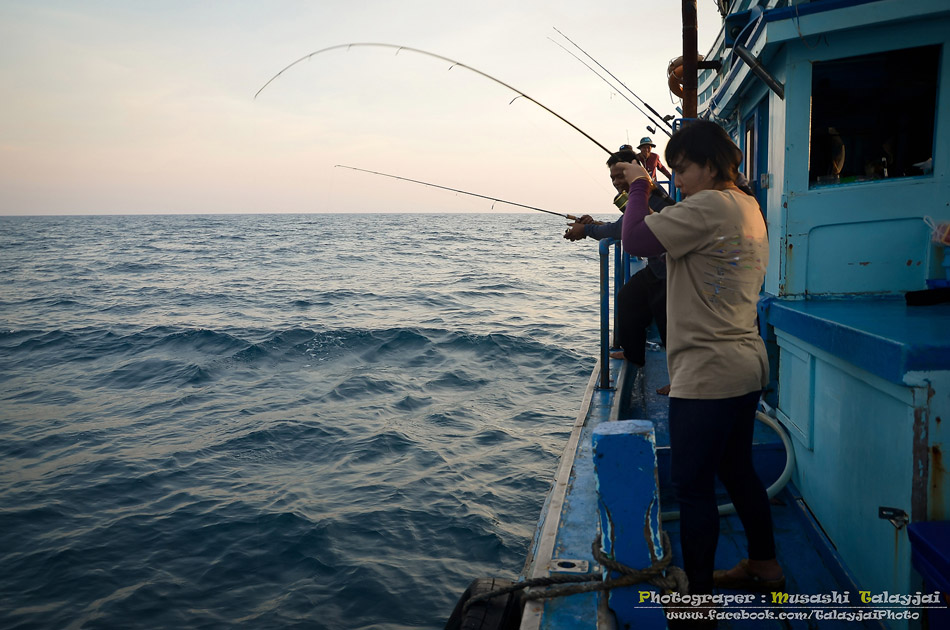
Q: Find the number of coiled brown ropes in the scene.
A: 1